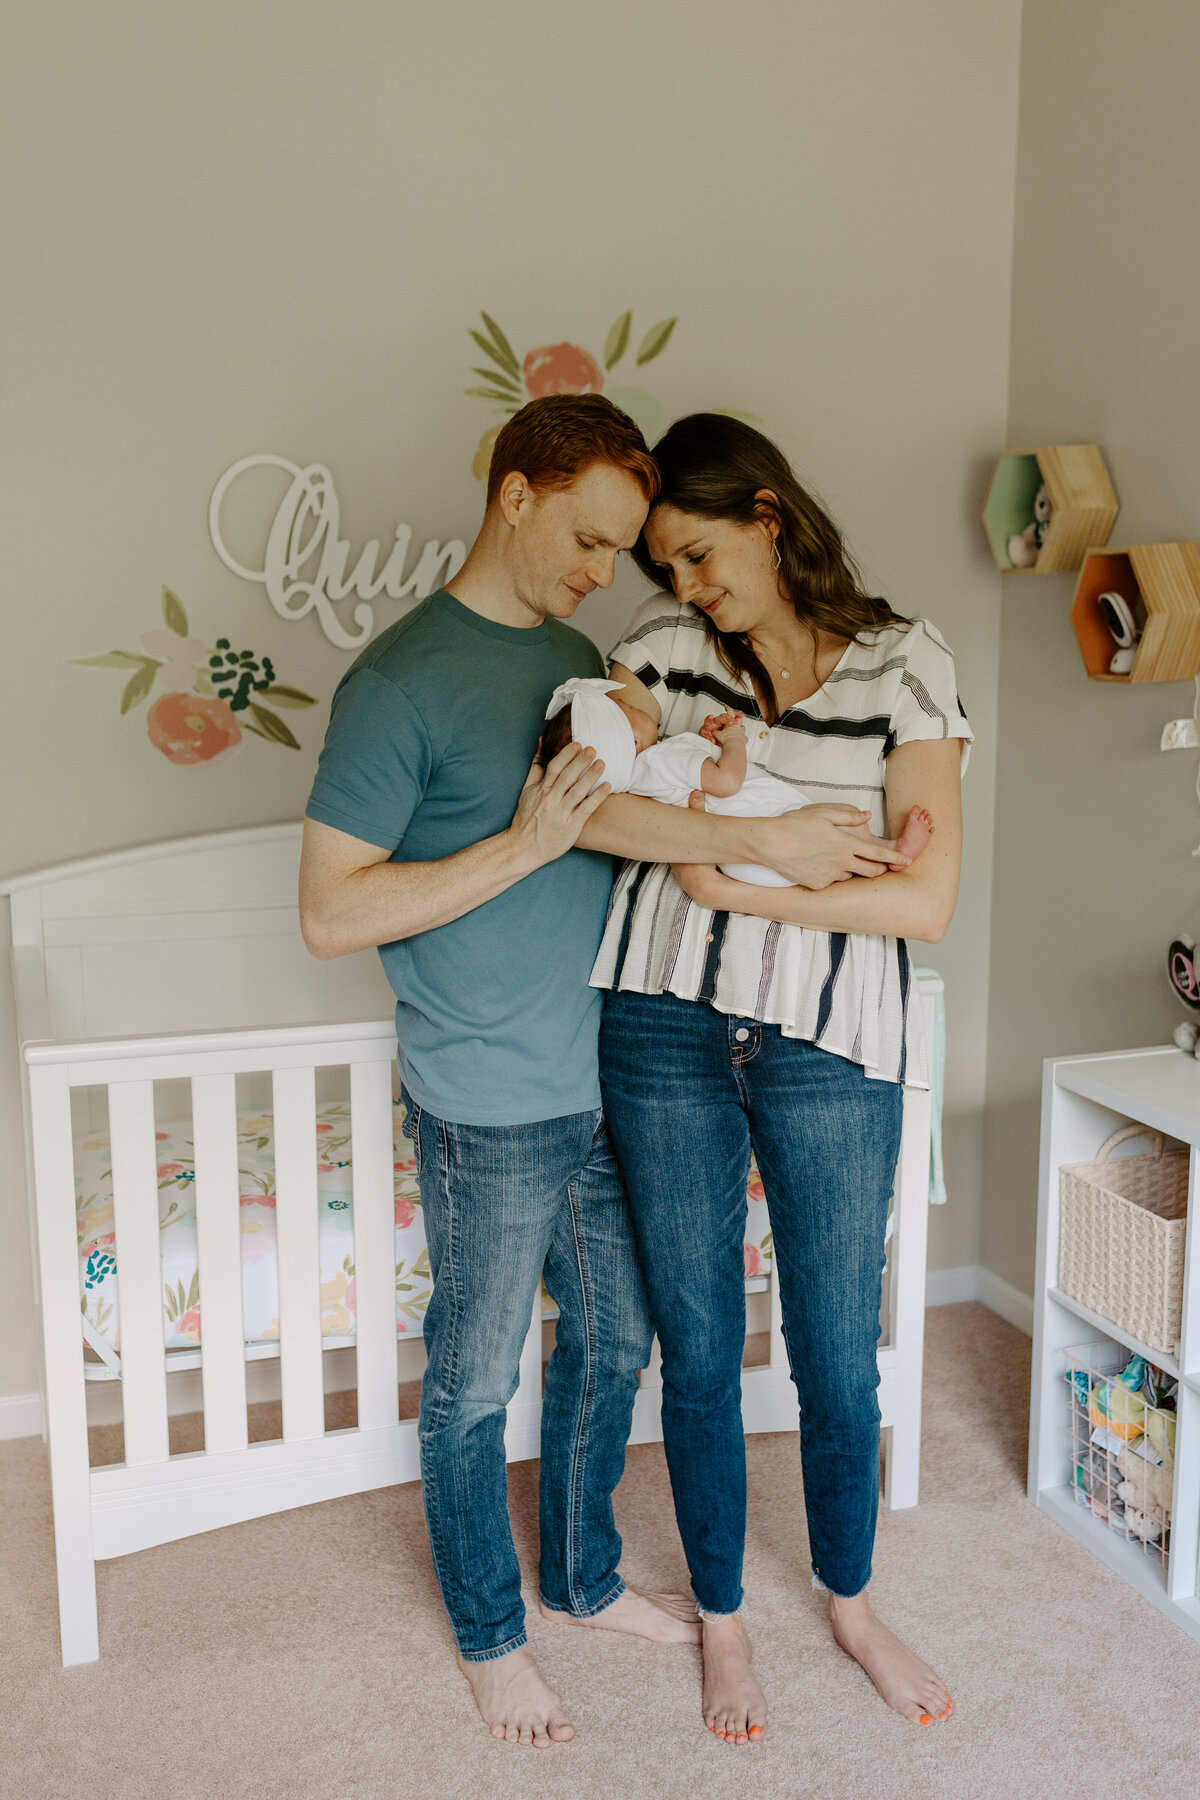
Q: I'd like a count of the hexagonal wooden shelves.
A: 2